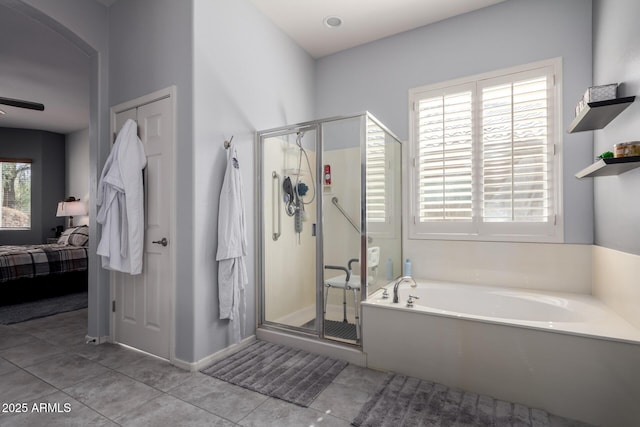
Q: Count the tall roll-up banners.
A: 0